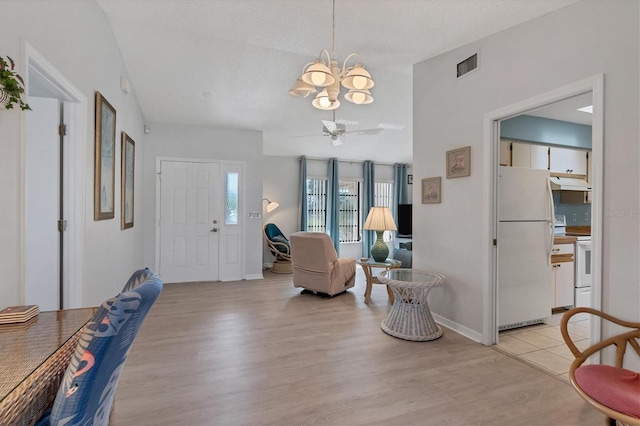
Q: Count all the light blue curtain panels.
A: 4